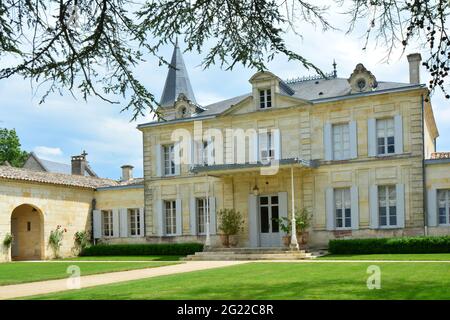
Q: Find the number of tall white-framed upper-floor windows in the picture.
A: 5